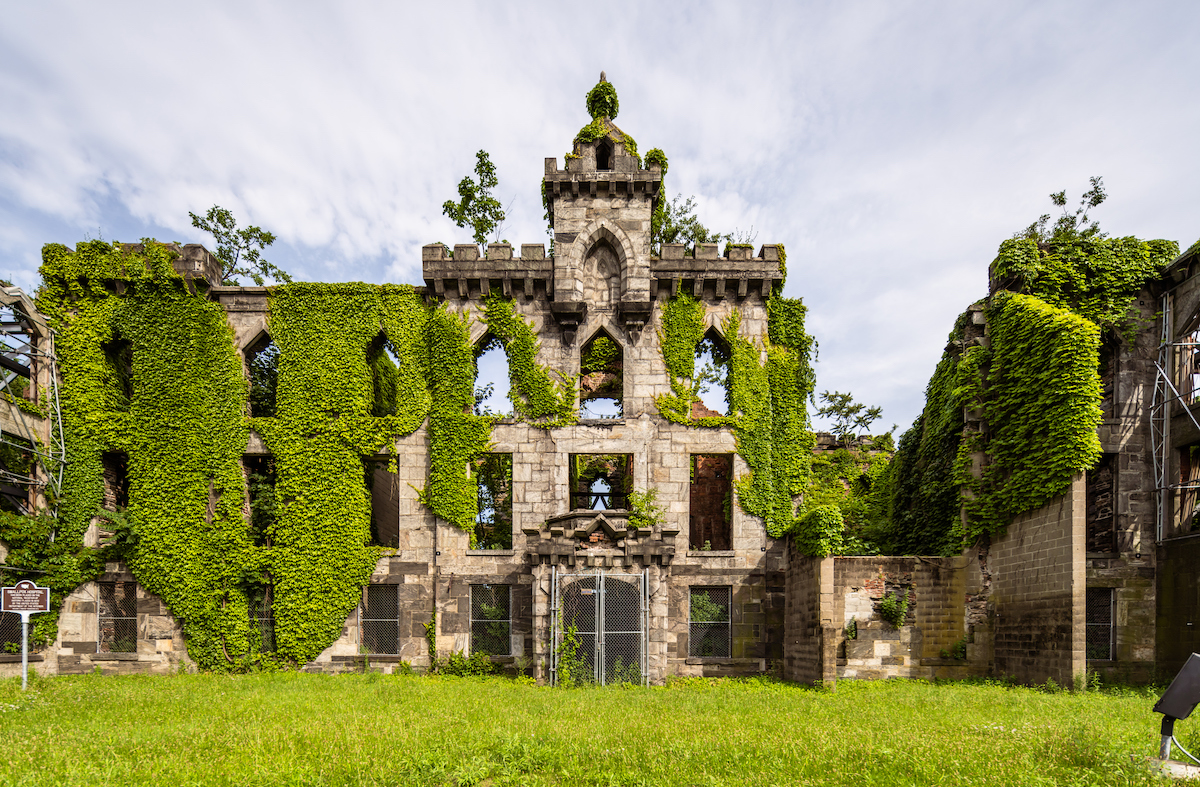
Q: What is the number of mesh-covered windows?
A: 7